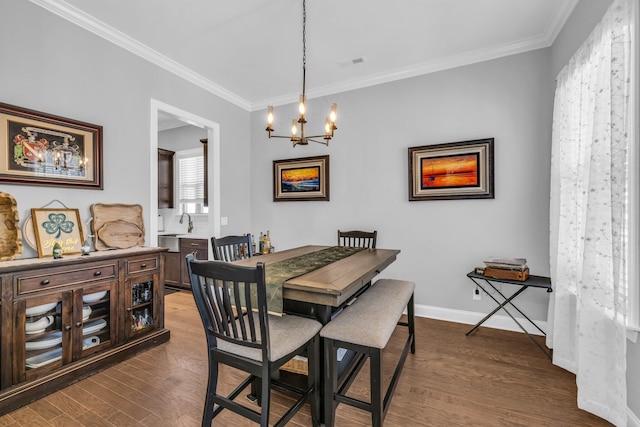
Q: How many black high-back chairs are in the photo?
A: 3